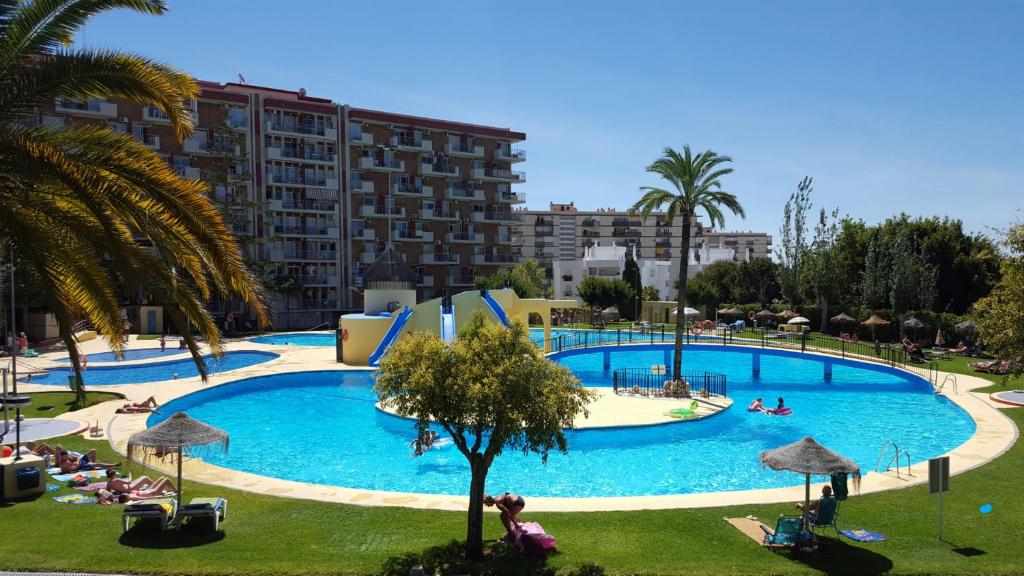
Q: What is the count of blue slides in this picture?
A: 3